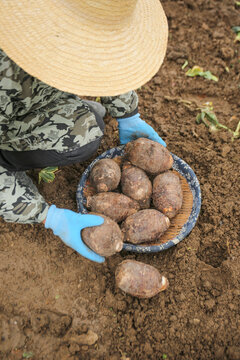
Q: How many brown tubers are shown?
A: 8